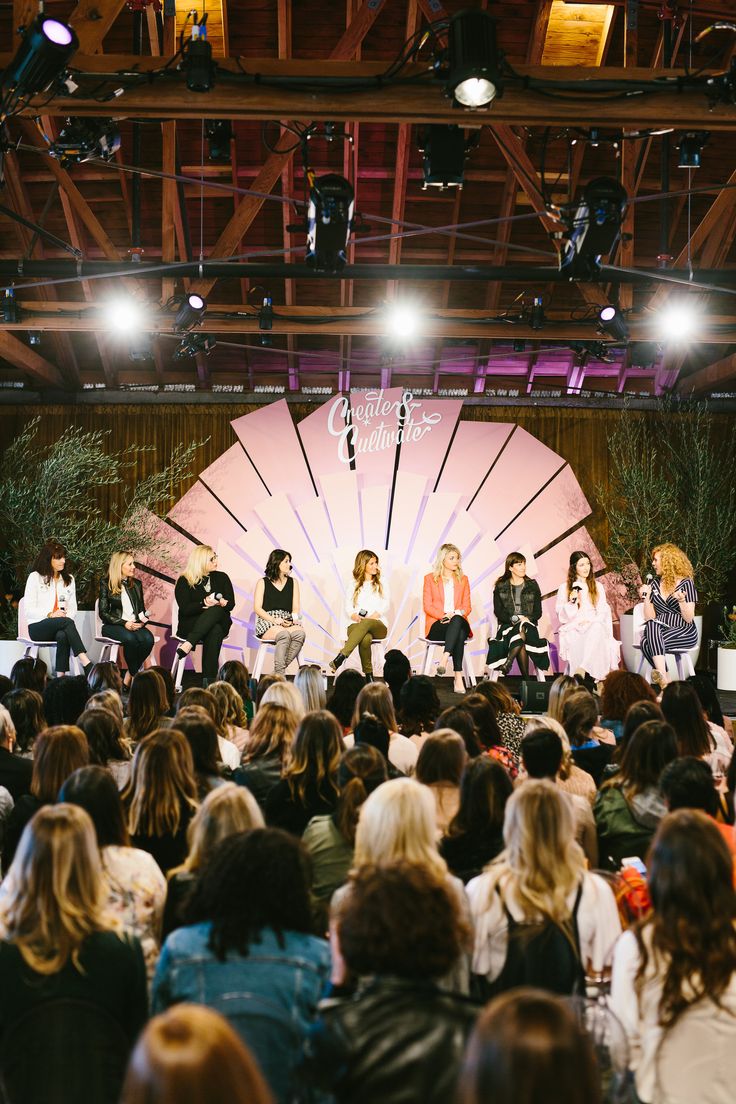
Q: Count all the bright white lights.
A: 3